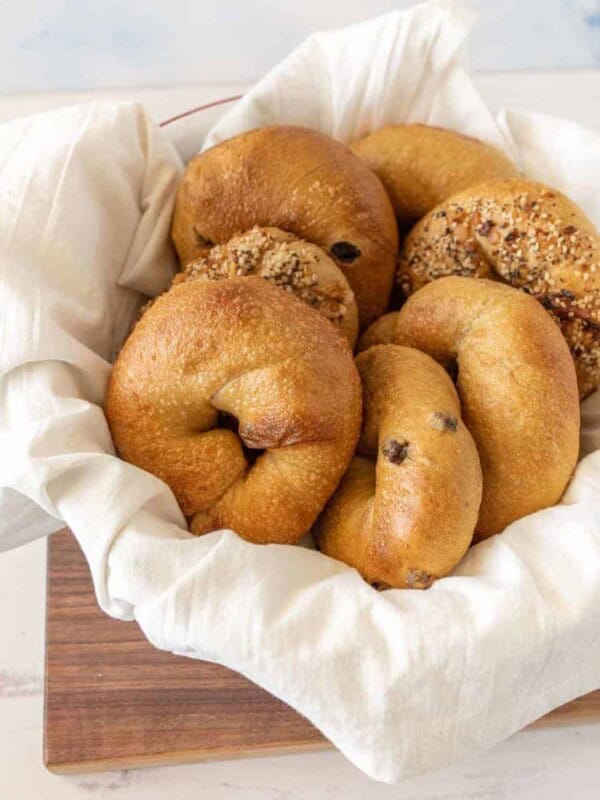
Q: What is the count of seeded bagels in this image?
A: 2